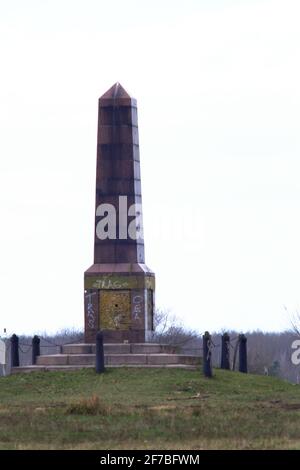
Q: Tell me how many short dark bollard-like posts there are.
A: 6